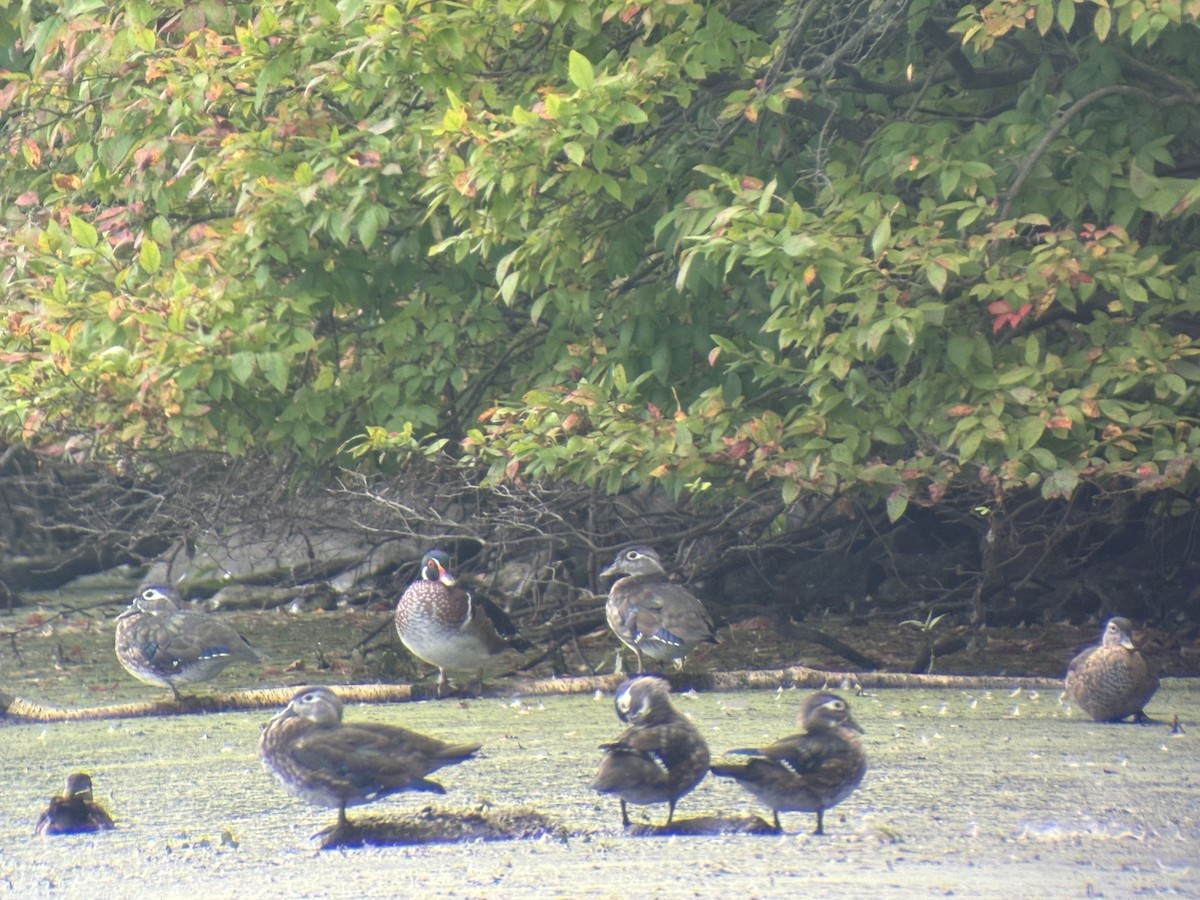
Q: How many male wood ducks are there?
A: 1